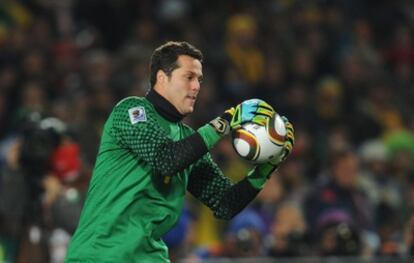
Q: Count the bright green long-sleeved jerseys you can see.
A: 1